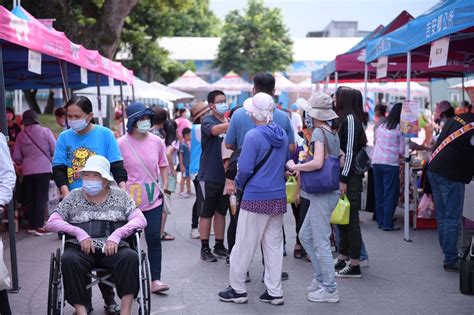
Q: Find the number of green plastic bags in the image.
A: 2